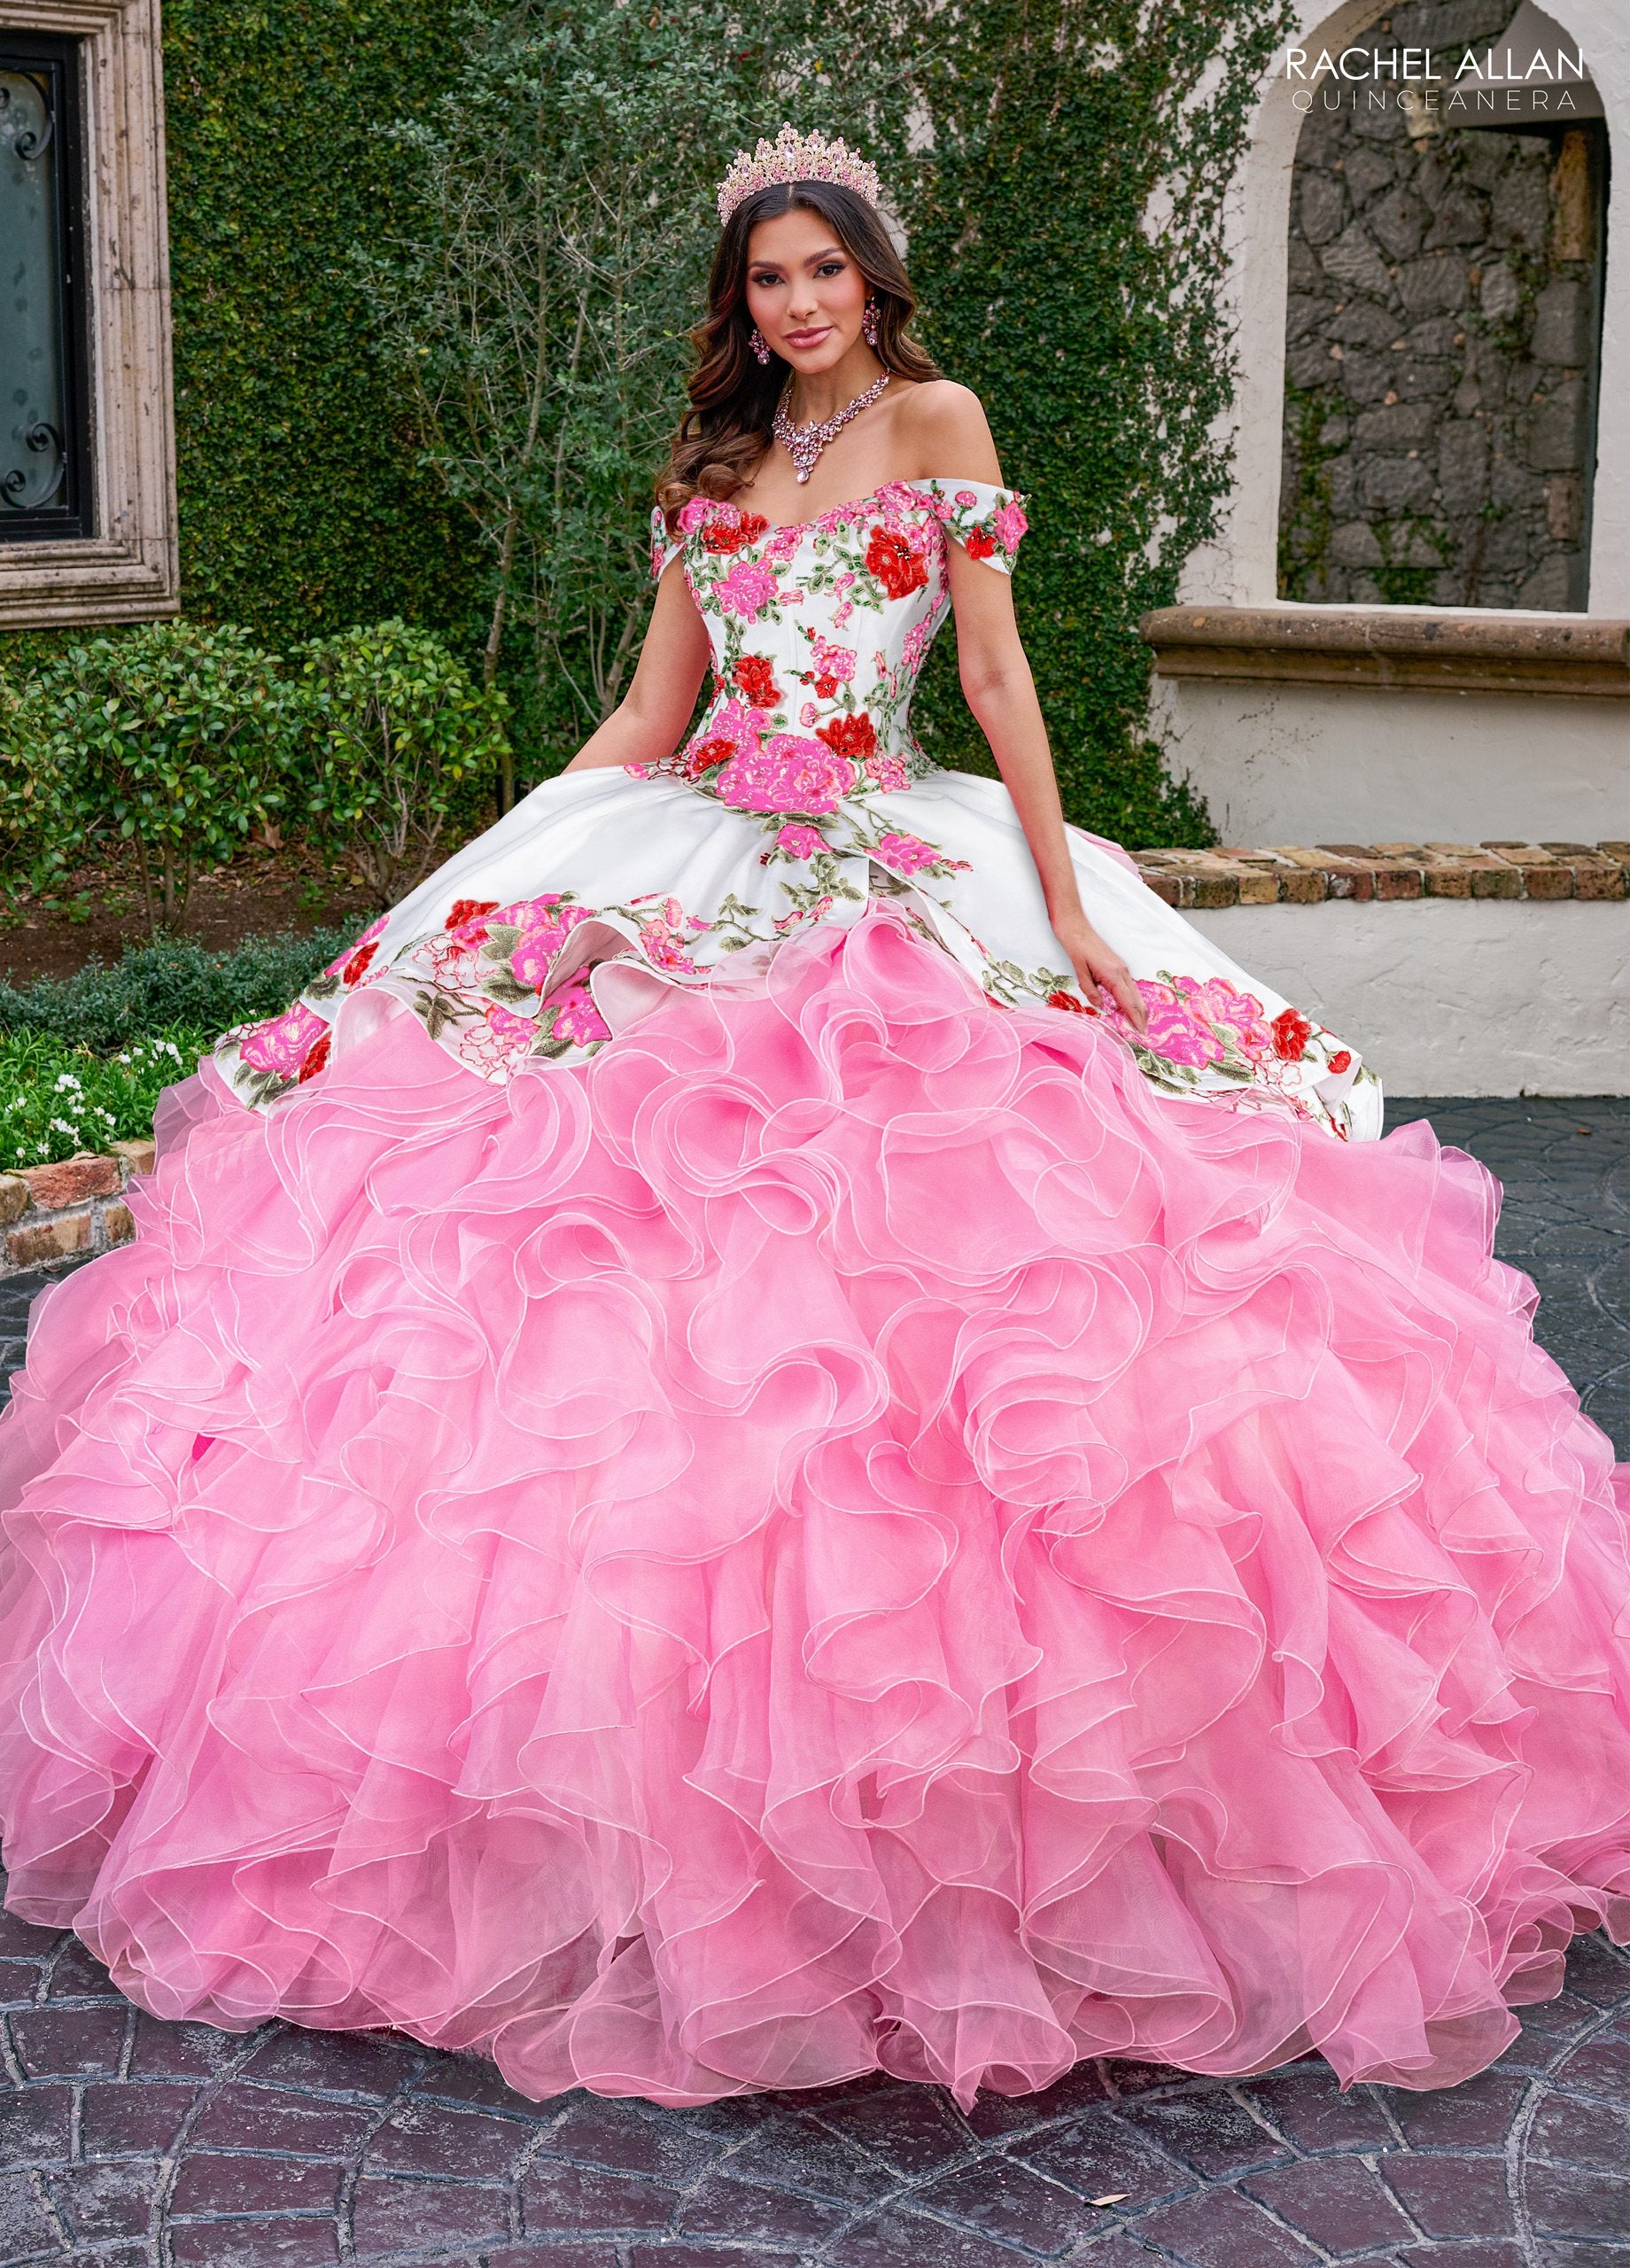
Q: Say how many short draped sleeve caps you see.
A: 2